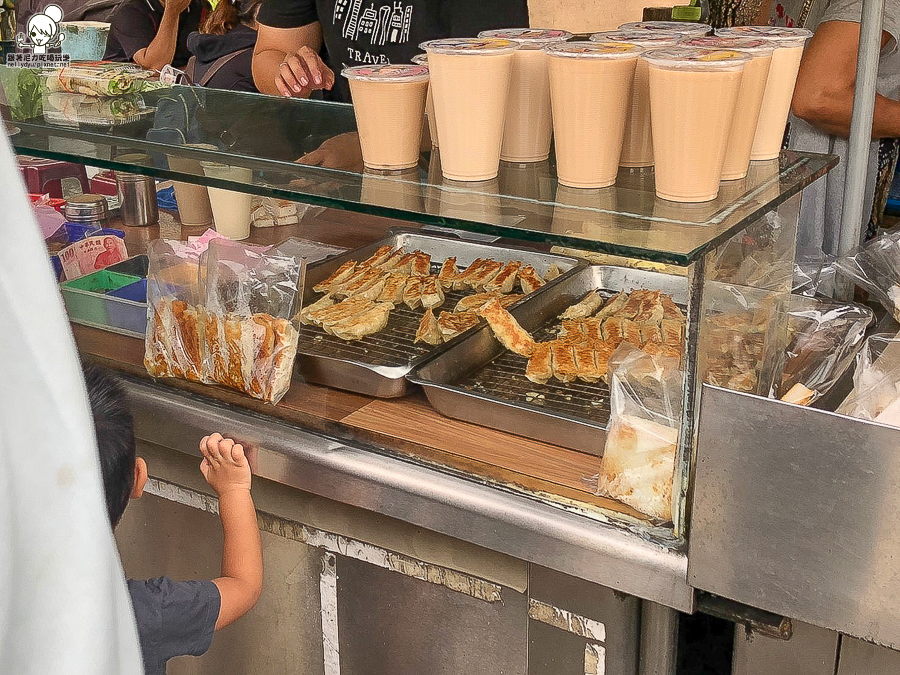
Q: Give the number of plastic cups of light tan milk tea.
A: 10